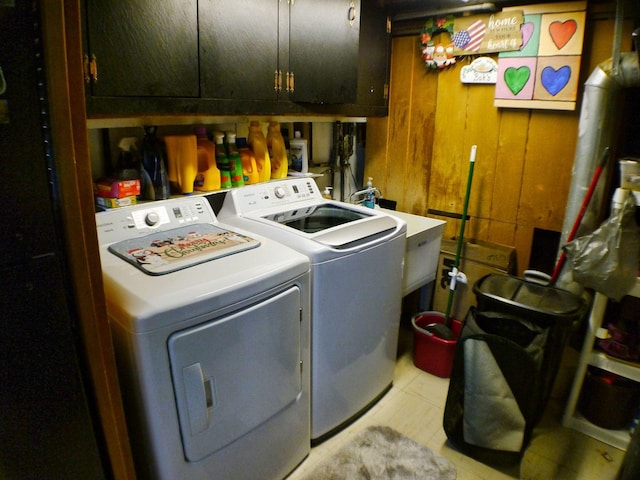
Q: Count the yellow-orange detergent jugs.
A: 5